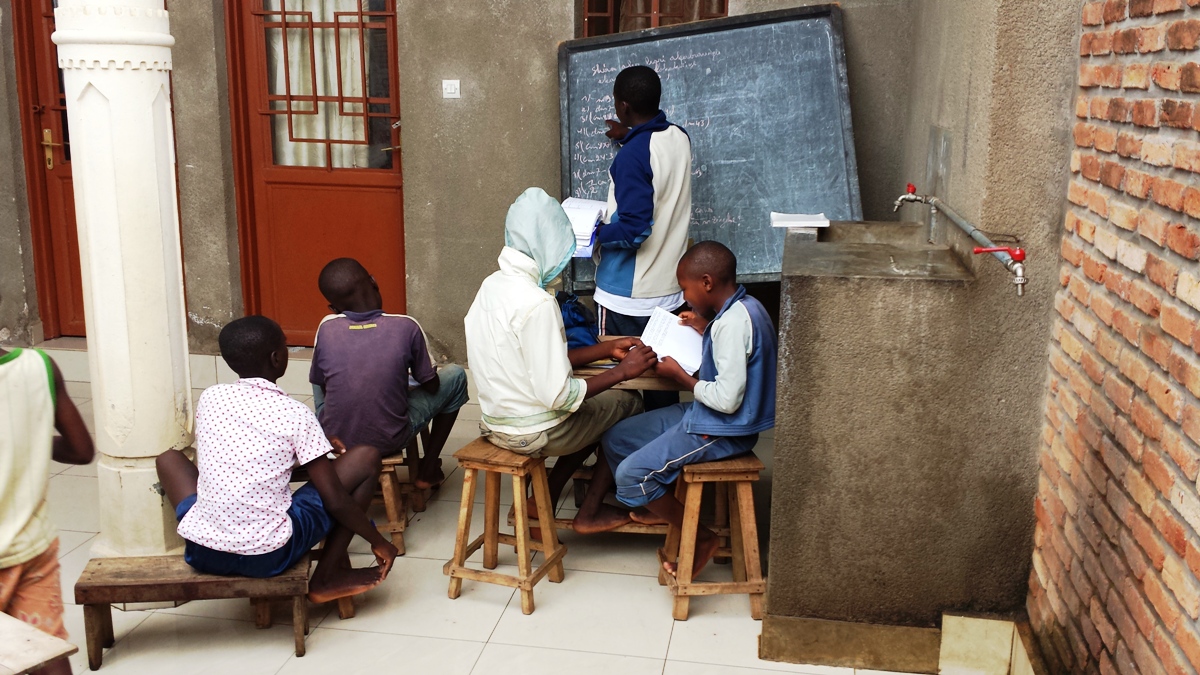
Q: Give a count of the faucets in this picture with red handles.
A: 2